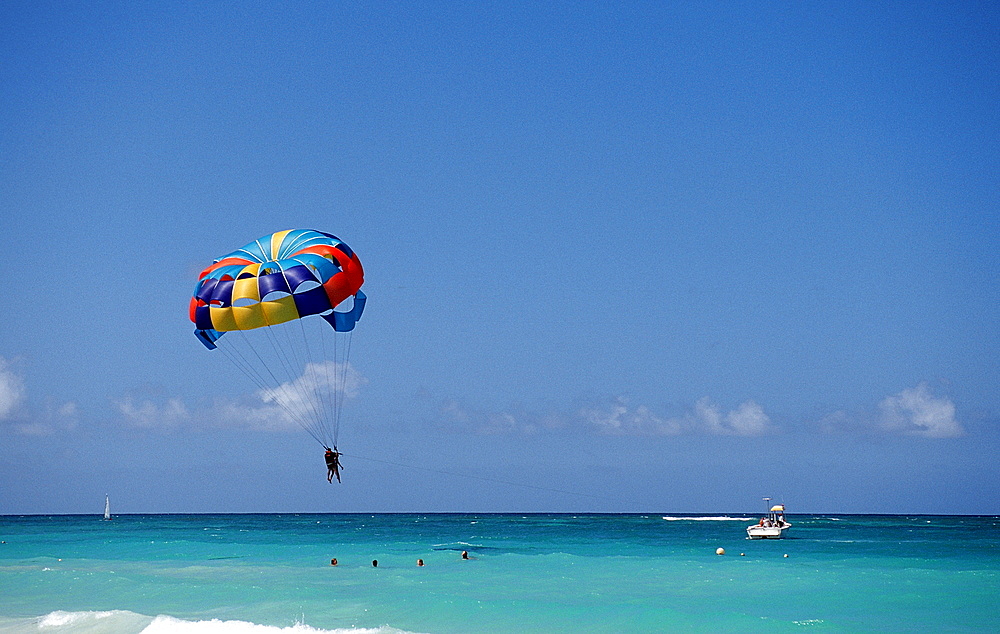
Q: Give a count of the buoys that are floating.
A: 3